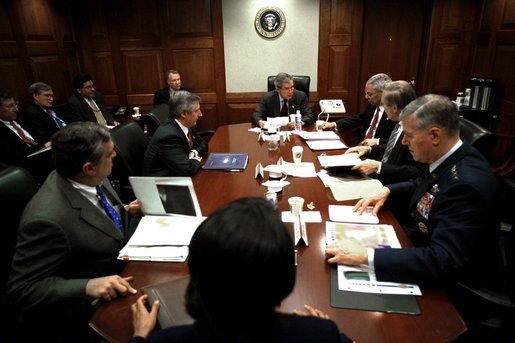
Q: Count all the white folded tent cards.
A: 5